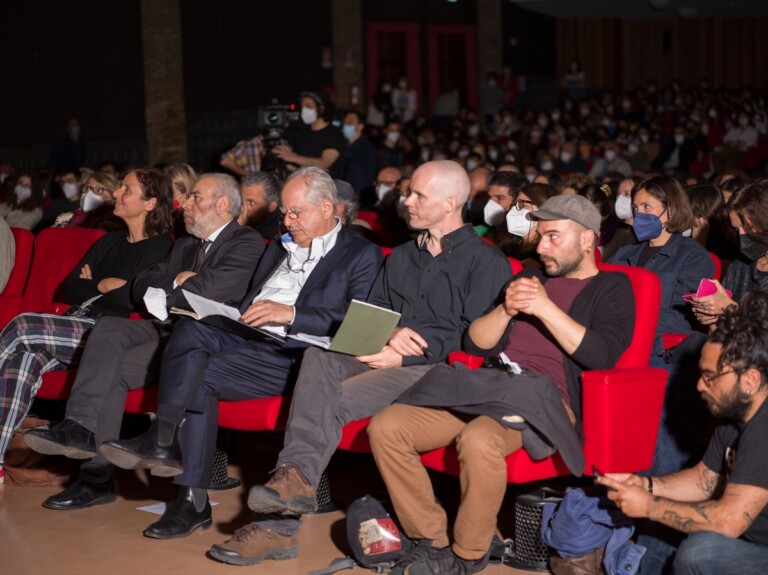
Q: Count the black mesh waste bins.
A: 3